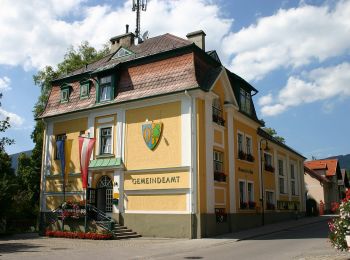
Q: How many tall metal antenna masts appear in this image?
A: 1